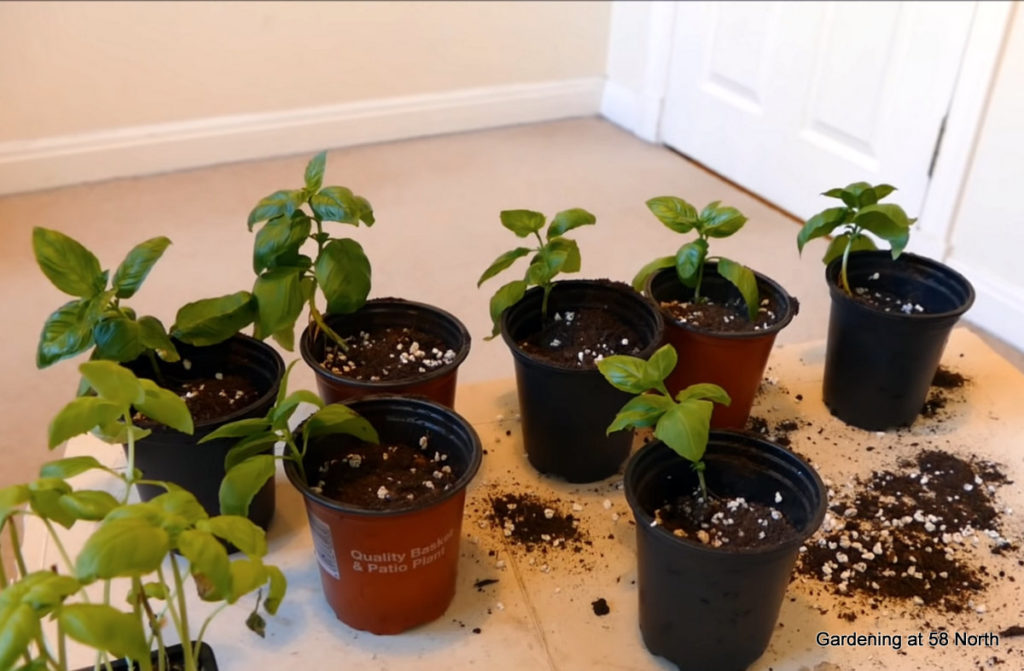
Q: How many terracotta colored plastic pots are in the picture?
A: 3